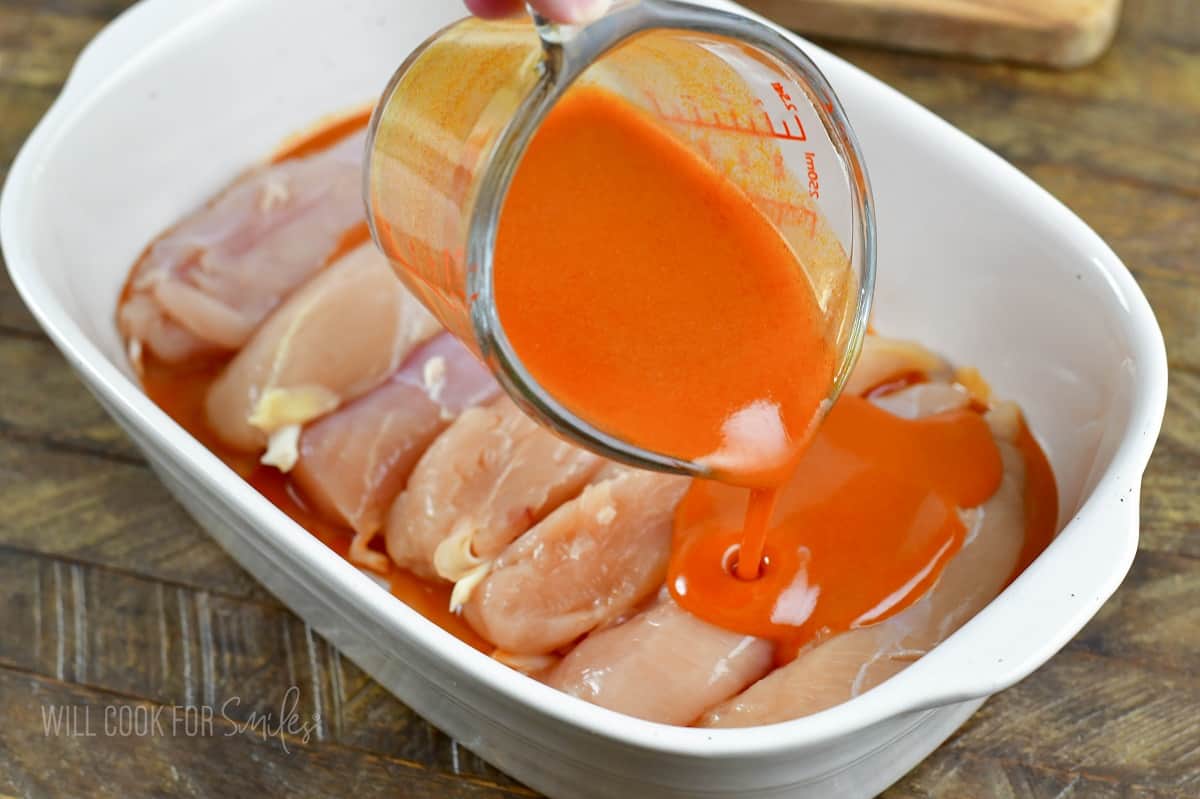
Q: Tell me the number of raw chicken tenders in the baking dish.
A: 7